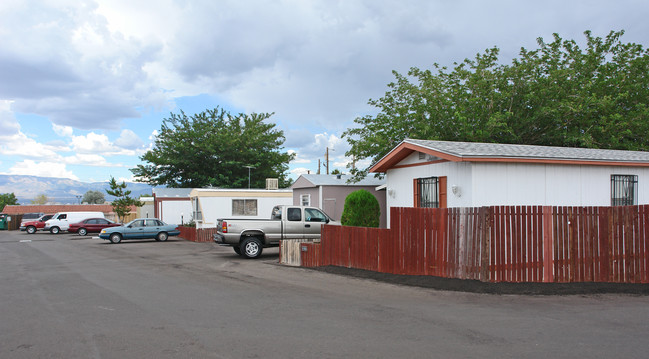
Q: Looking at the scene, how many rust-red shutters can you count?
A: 2